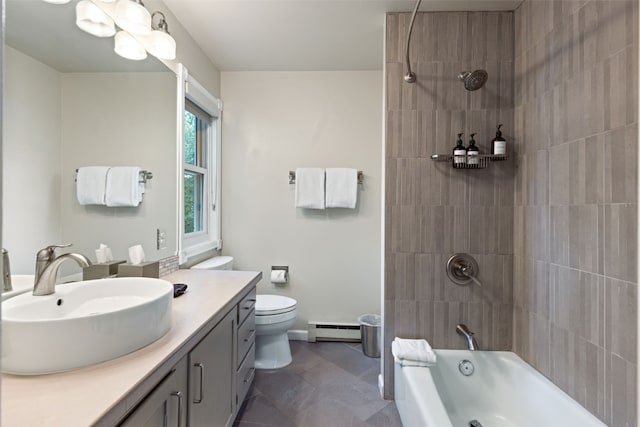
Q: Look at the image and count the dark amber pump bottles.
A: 3